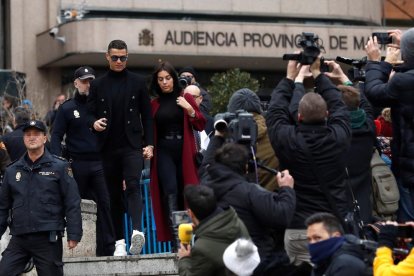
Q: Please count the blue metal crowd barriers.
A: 1